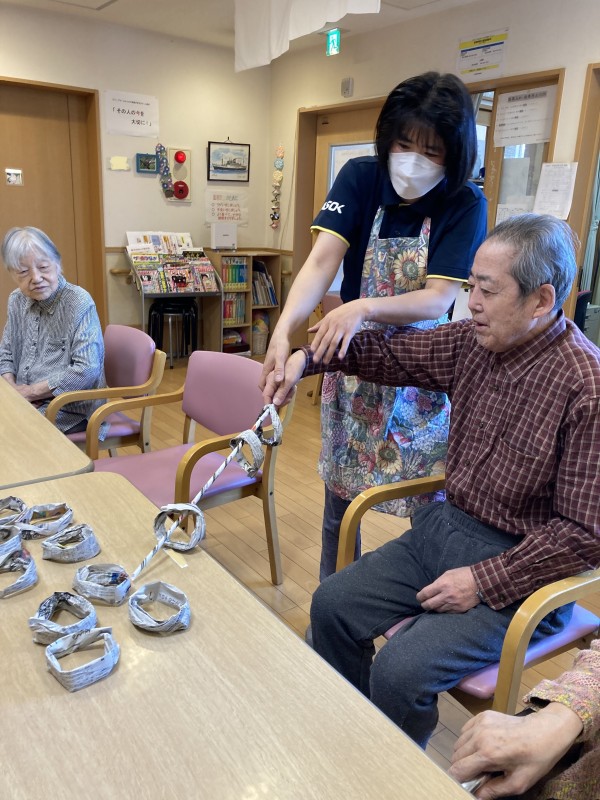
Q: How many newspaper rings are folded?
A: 12